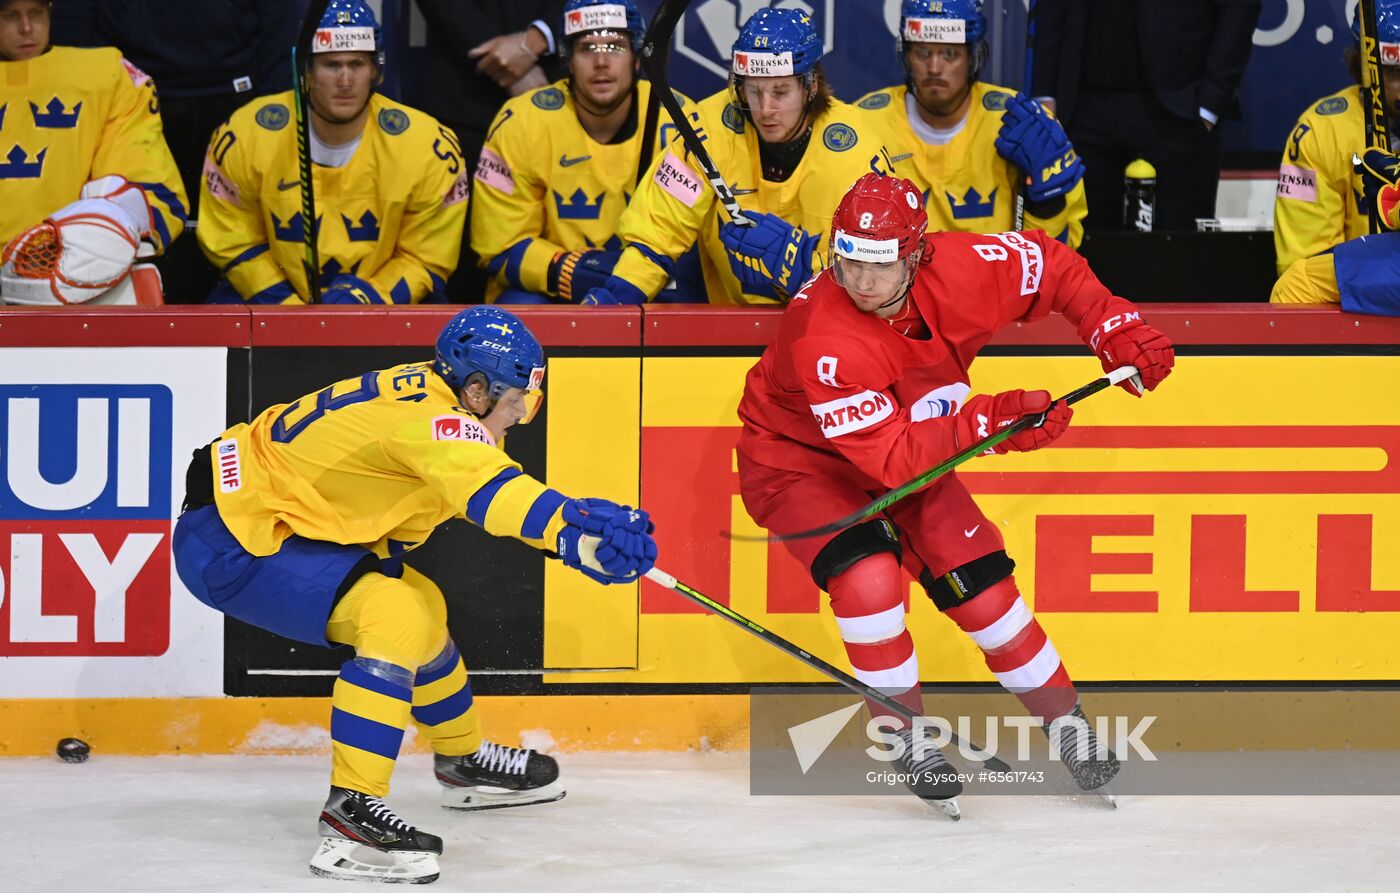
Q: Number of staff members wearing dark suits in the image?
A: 2